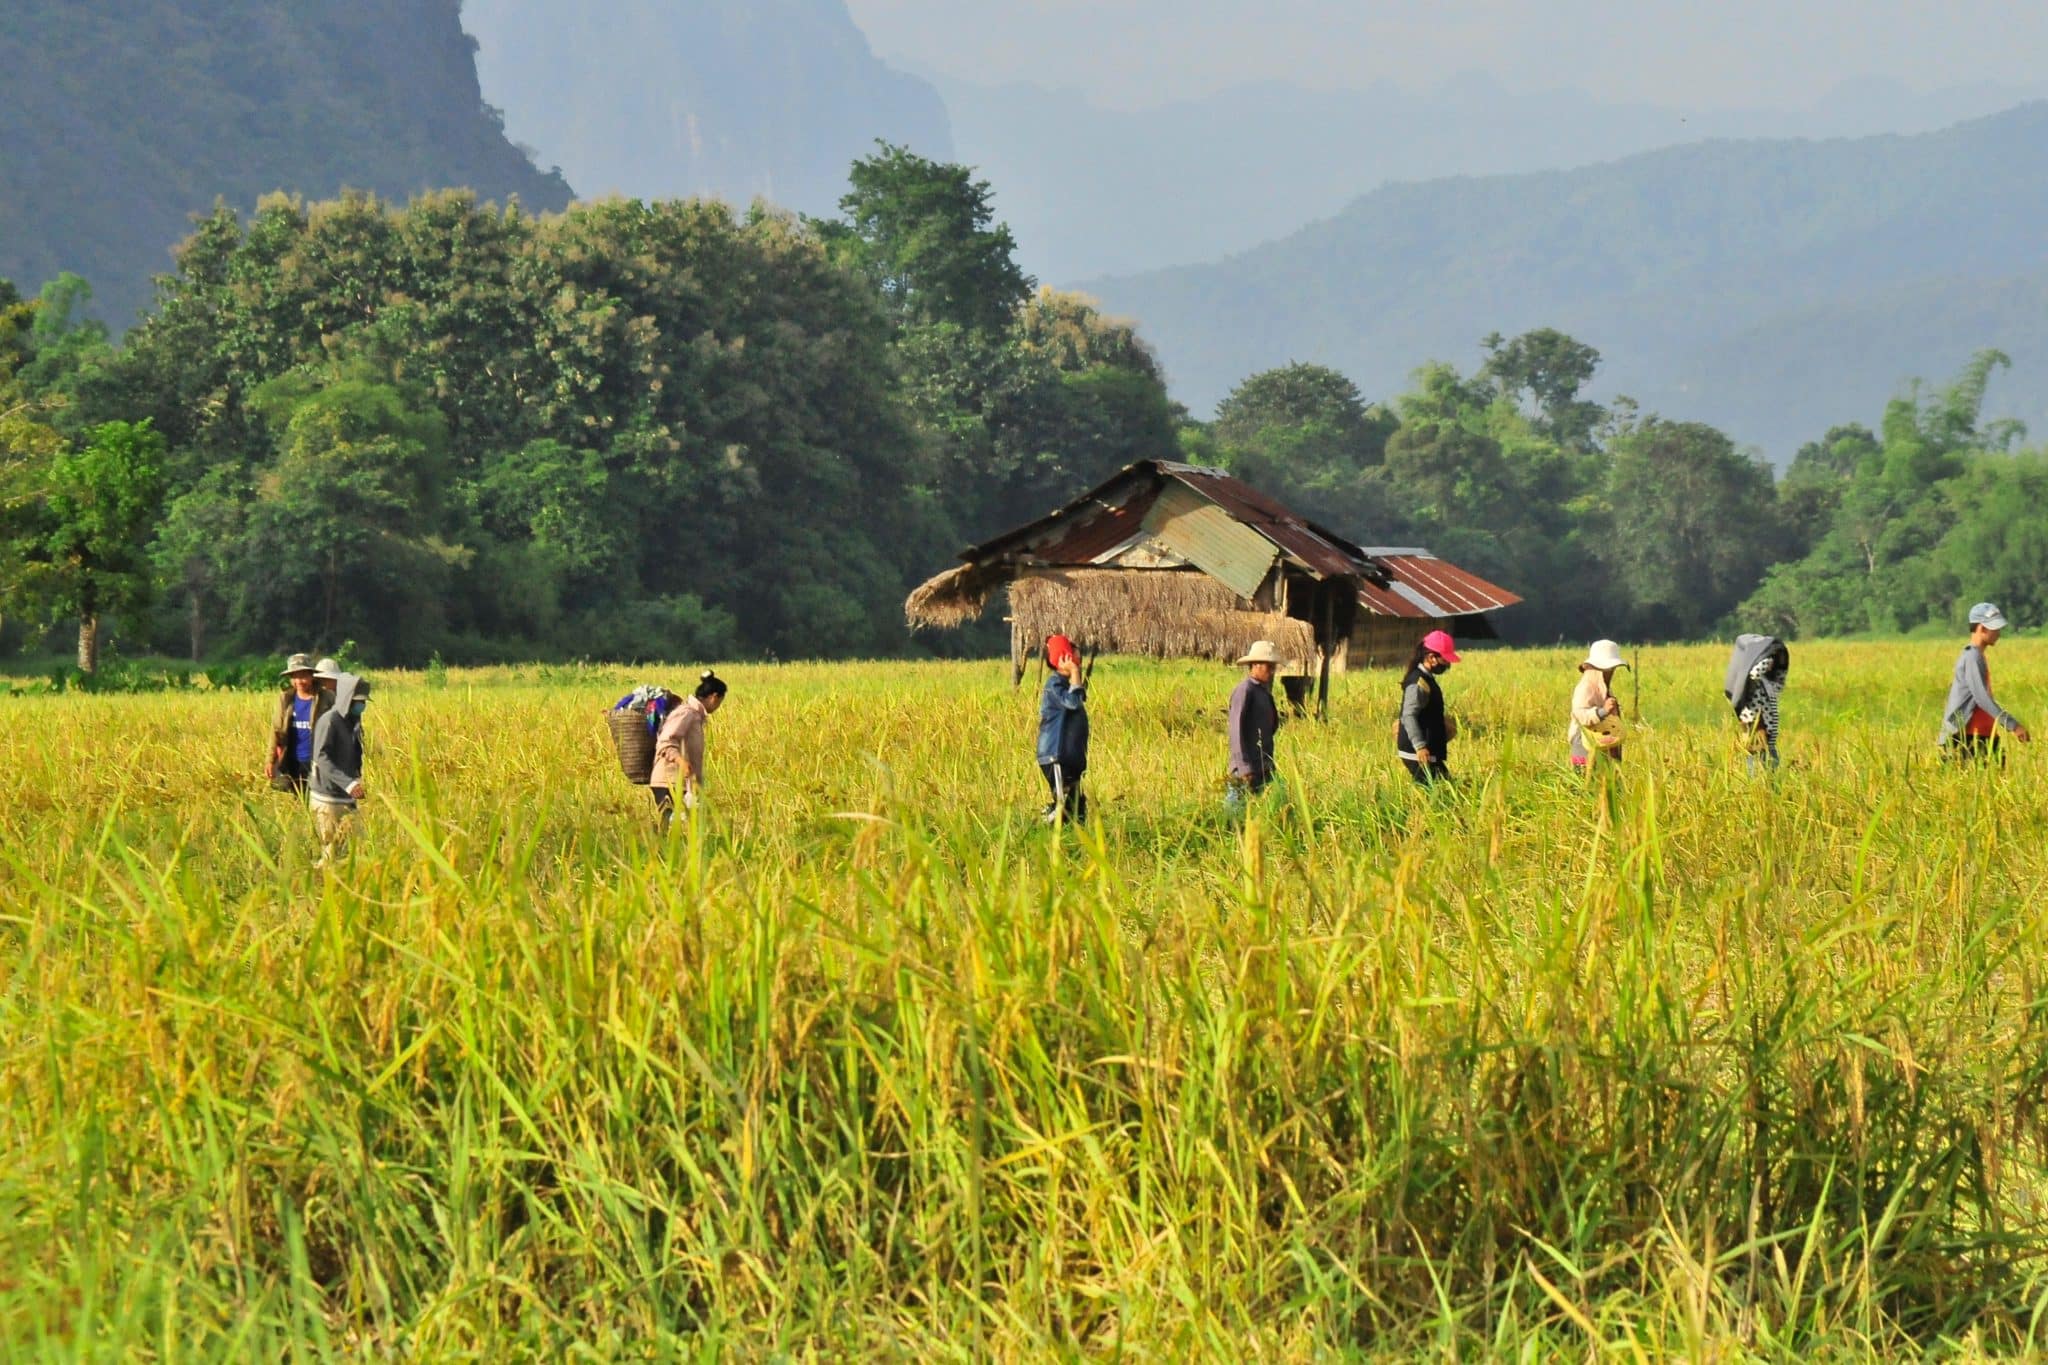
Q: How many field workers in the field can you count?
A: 10